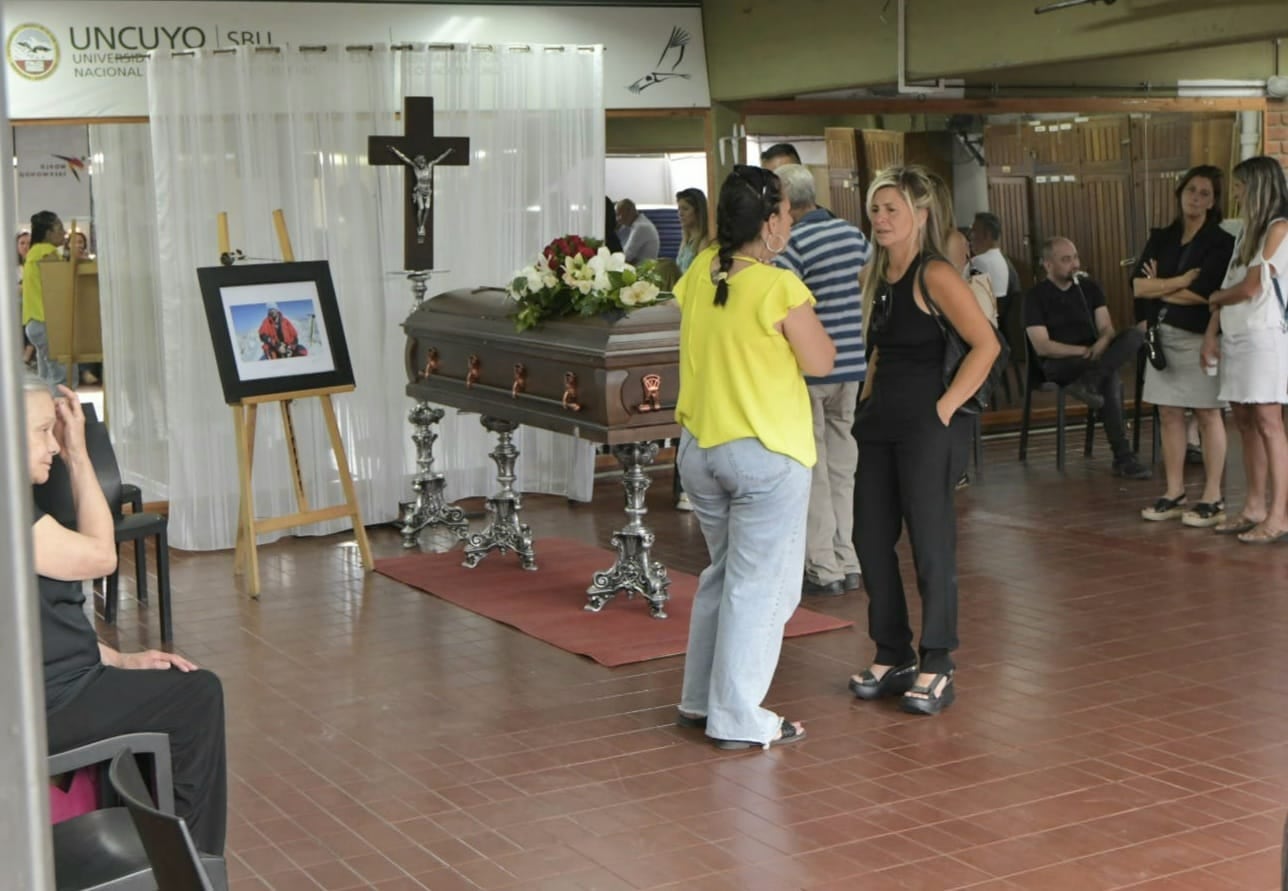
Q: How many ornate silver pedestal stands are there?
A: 3